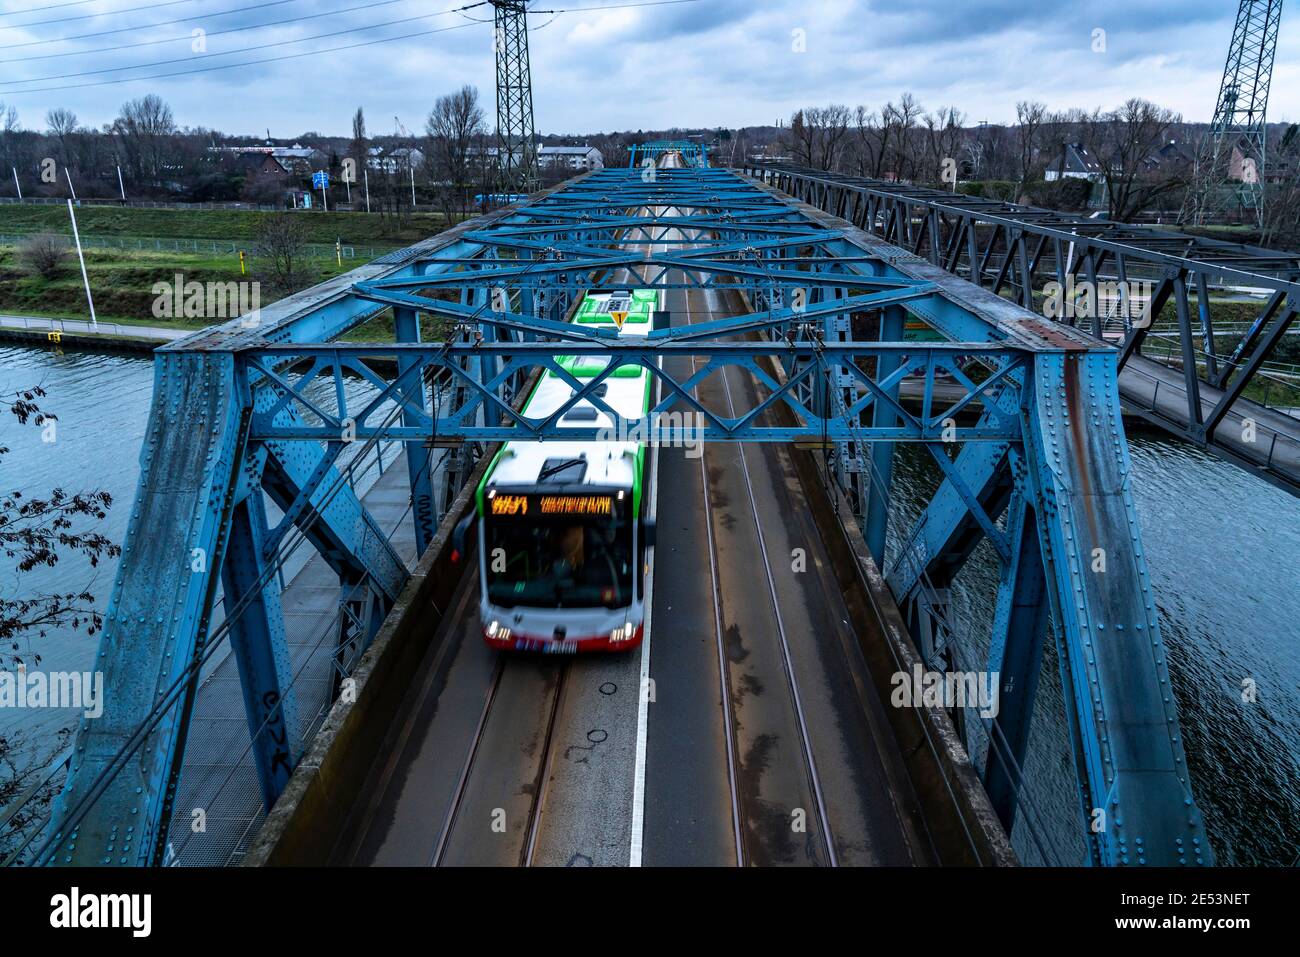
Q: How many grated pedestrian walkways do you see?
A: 1